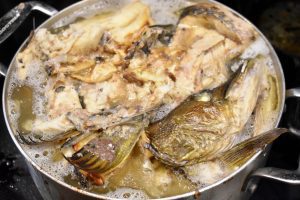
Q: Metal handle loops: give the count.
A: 2